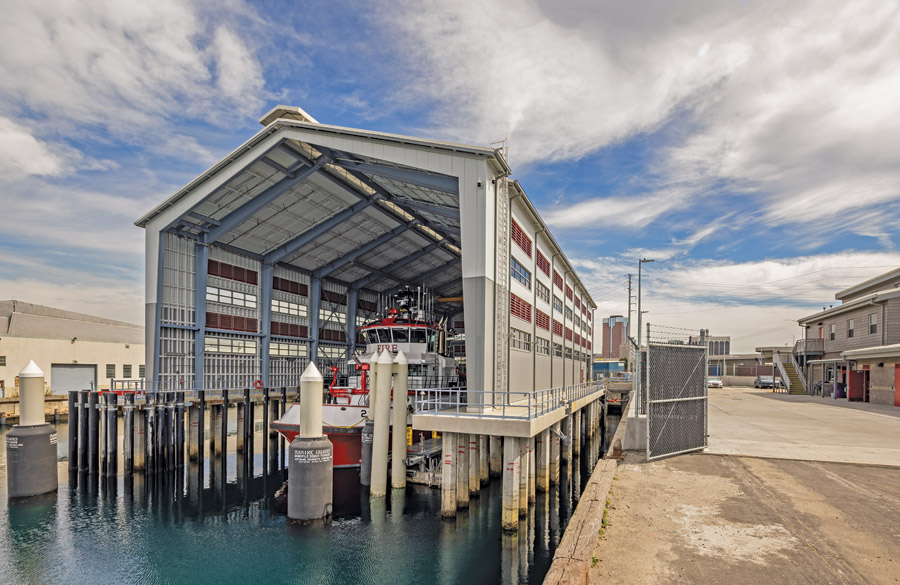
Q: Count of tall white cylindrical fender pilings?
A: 5